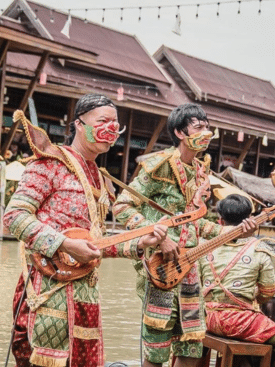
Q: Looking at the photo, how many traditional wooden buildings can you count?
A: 2